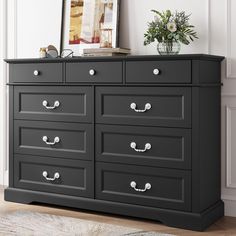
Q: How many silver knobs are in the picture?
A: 3